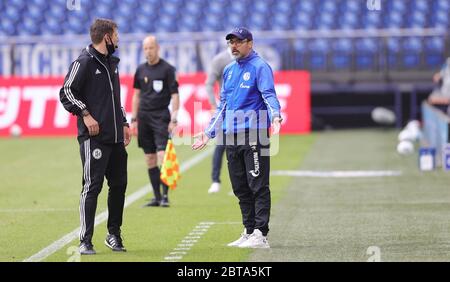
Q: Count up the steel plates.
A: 0